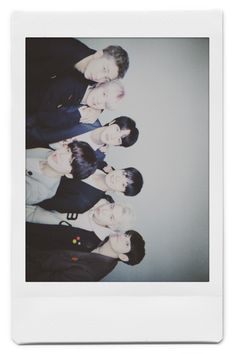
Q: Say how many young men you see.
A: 7